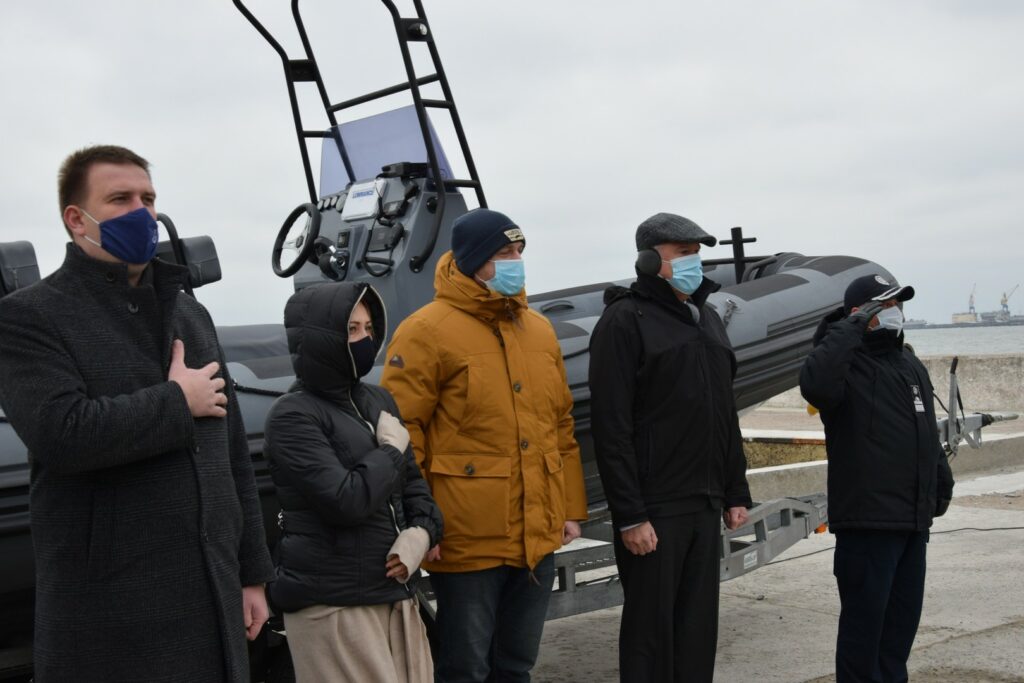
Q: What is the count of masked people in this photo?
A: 5